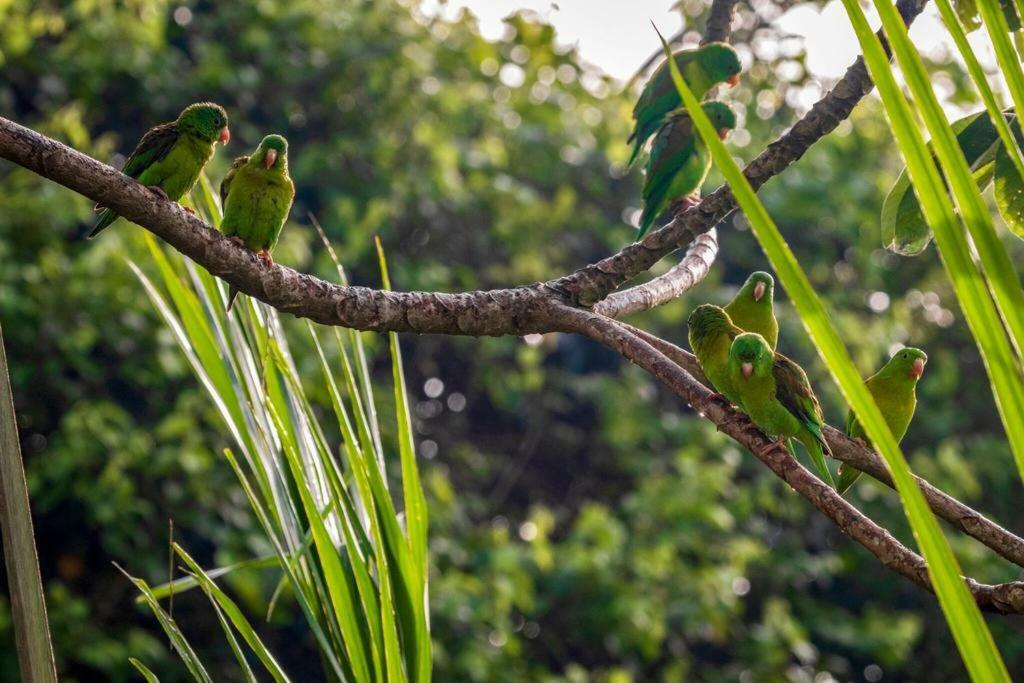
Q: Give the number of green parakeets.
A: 8